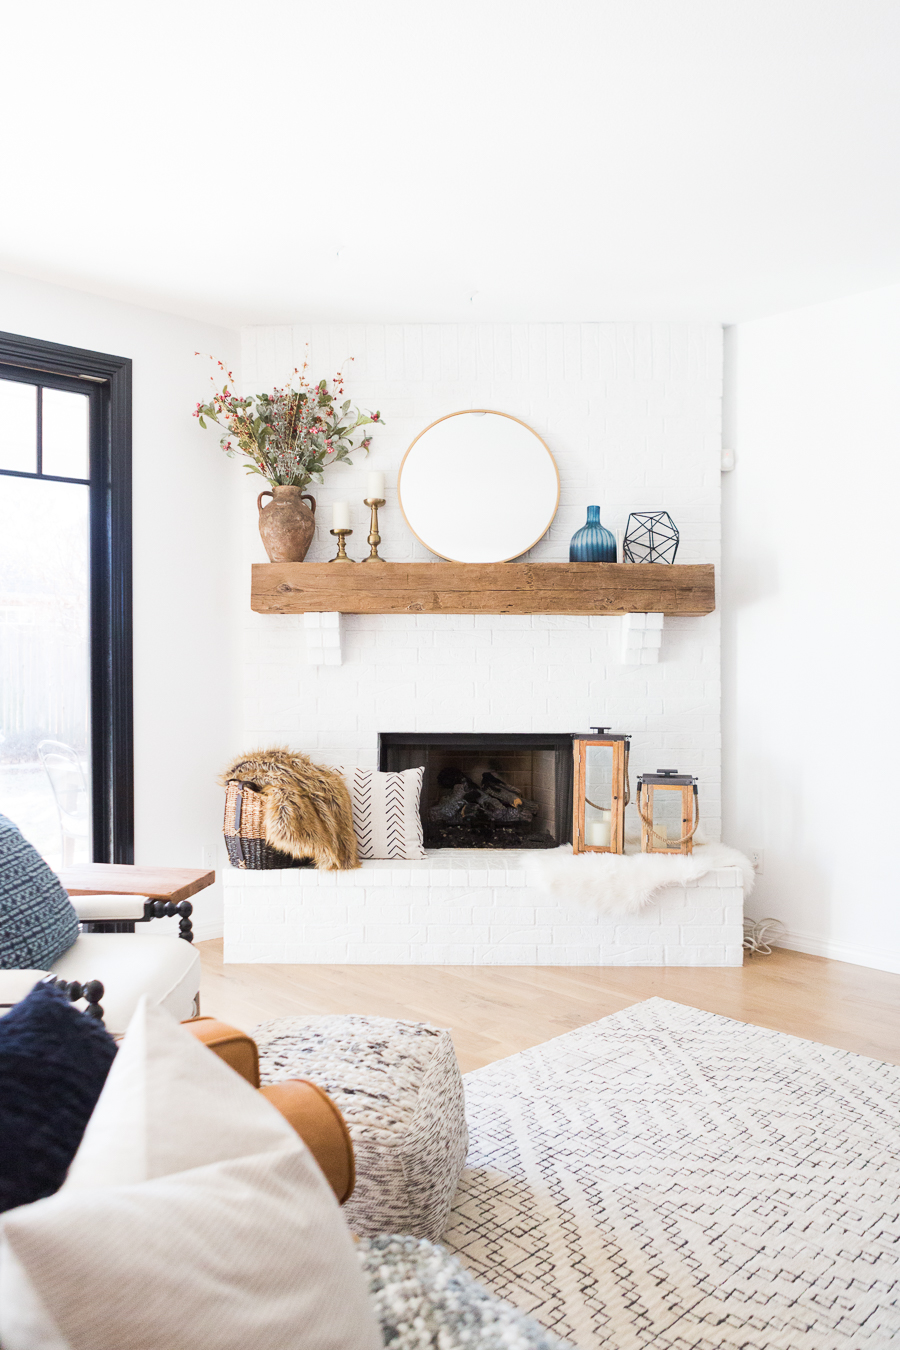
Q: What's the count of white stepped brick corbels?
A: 2